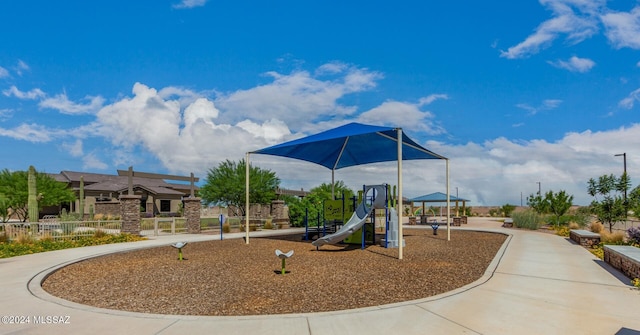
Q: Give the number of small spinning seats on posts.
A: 2